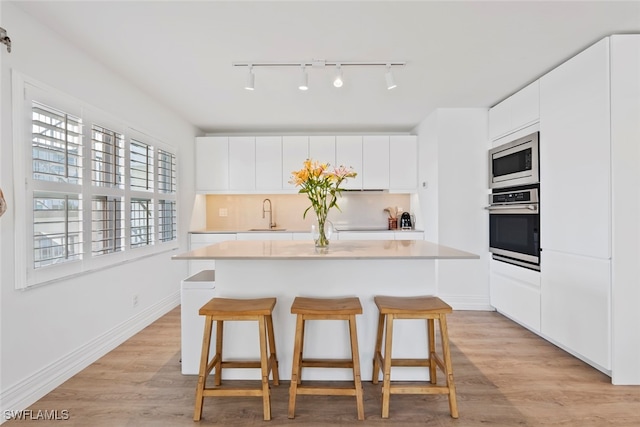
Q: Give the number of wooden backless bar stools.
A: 3